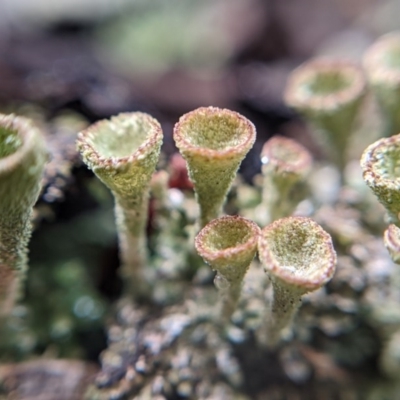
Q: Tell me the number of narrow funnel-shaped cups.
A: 10